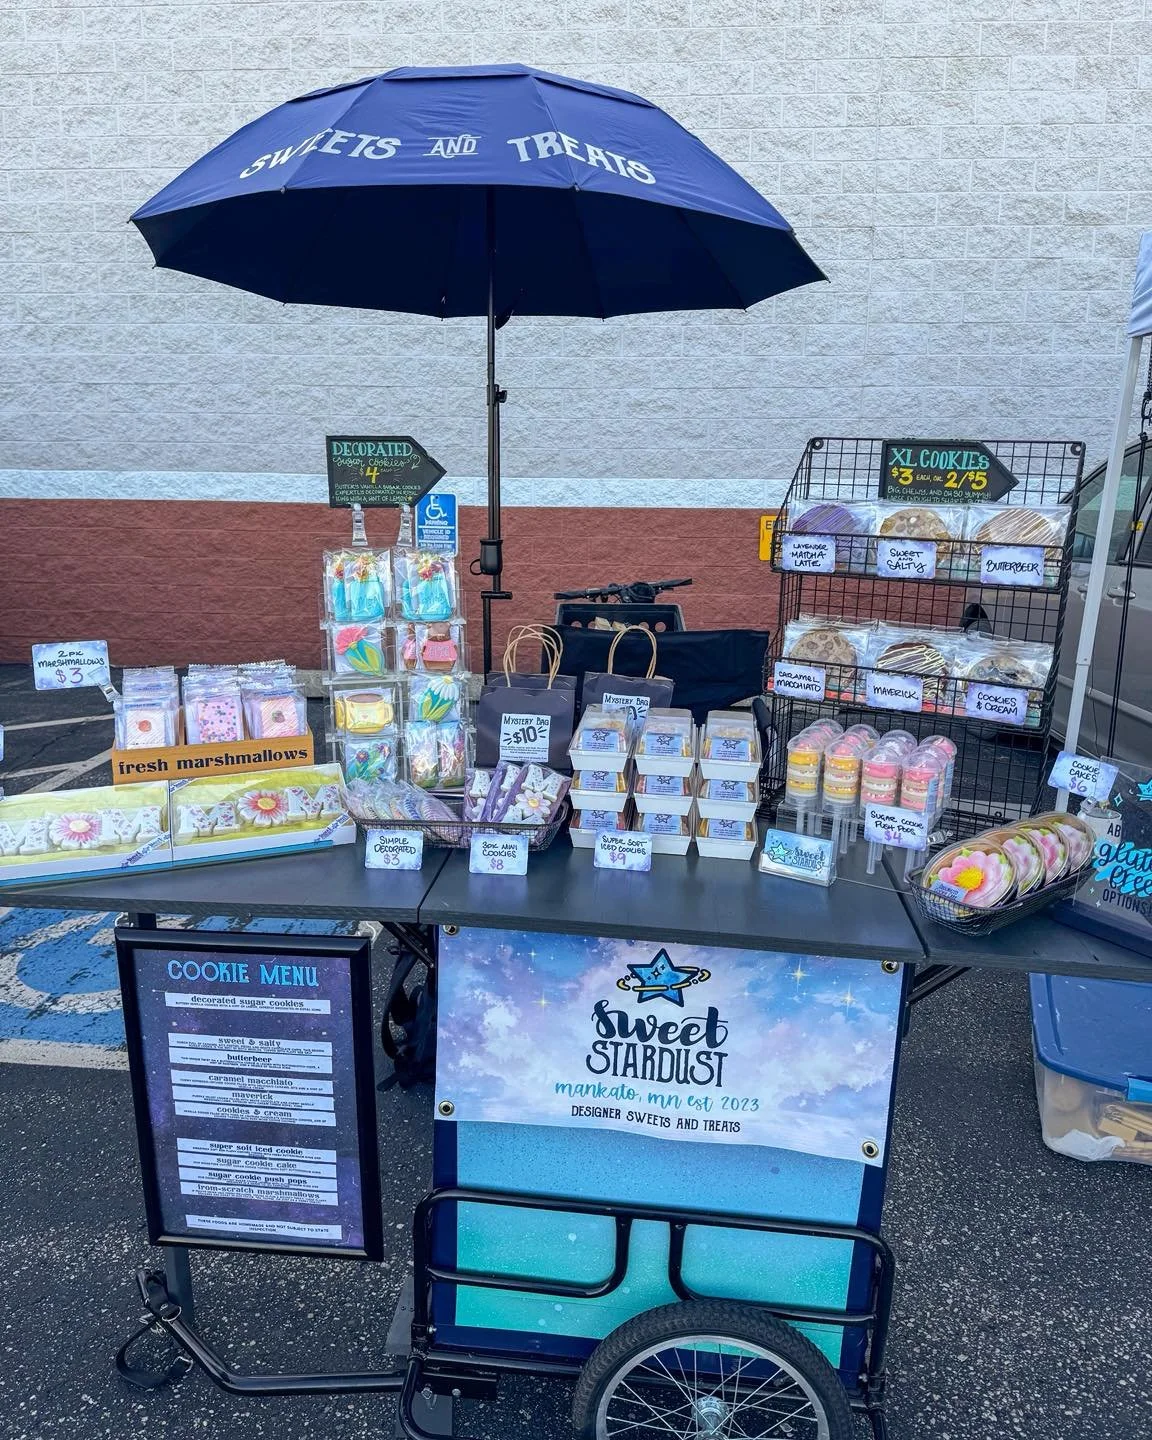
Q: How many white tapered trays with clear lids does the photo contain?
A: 9